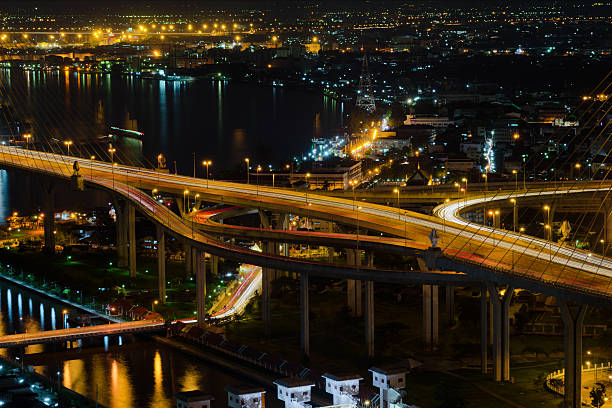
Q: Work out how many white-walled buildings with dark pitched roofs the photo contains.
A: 5